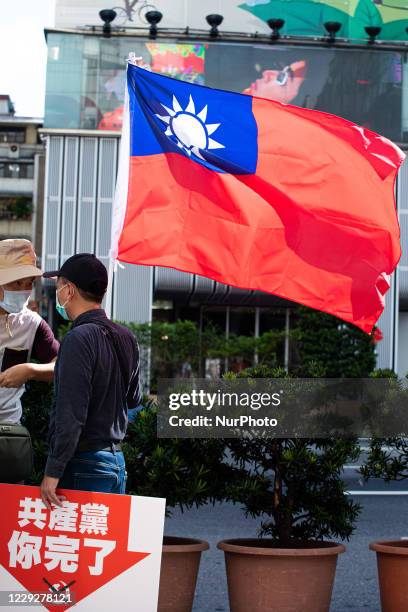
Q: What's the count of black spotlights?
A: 6